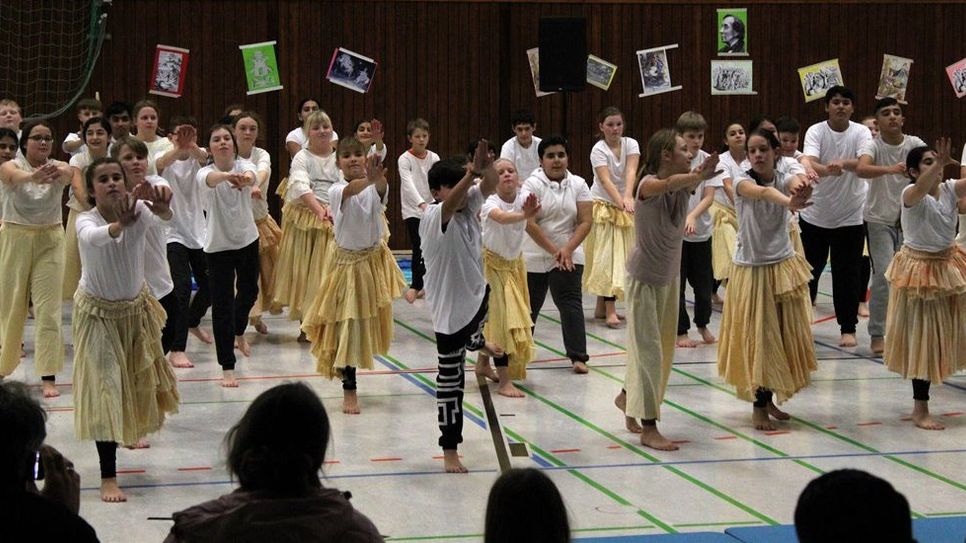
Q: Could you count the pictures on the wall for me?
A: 11